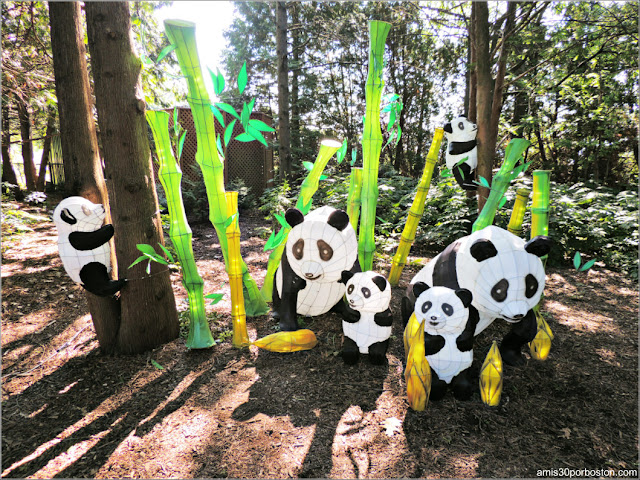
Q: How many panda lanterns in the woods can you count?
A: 6